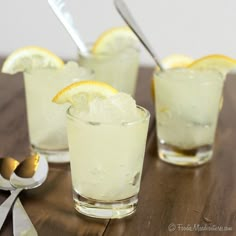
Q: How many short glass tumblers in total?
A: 4